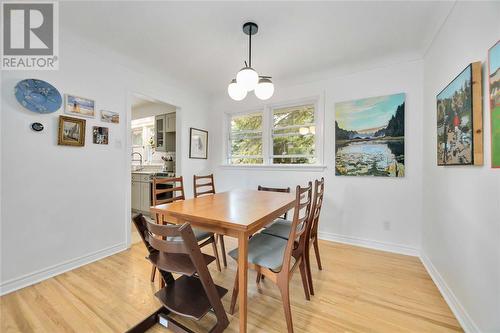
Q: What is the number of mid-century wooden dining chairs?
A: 5